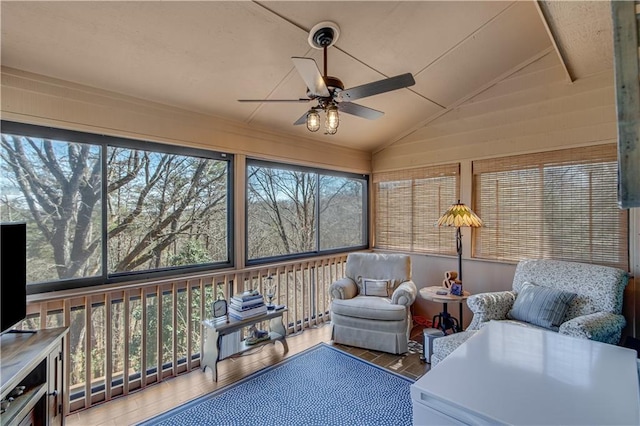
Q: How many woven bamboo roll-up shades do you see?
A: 2